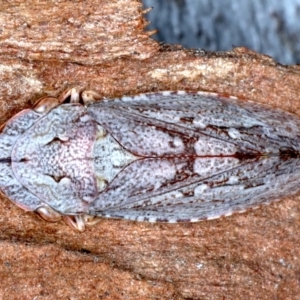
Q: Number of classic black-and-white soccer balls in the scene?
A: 0